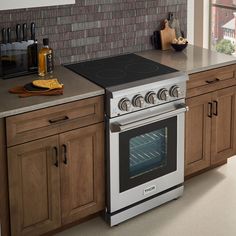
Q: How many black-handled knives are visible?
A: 5